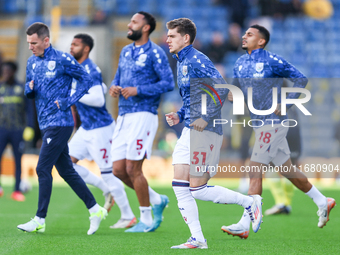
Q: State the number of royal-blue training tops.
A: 5